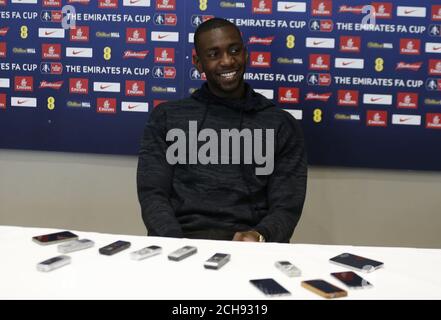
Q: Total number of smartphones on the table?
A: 5